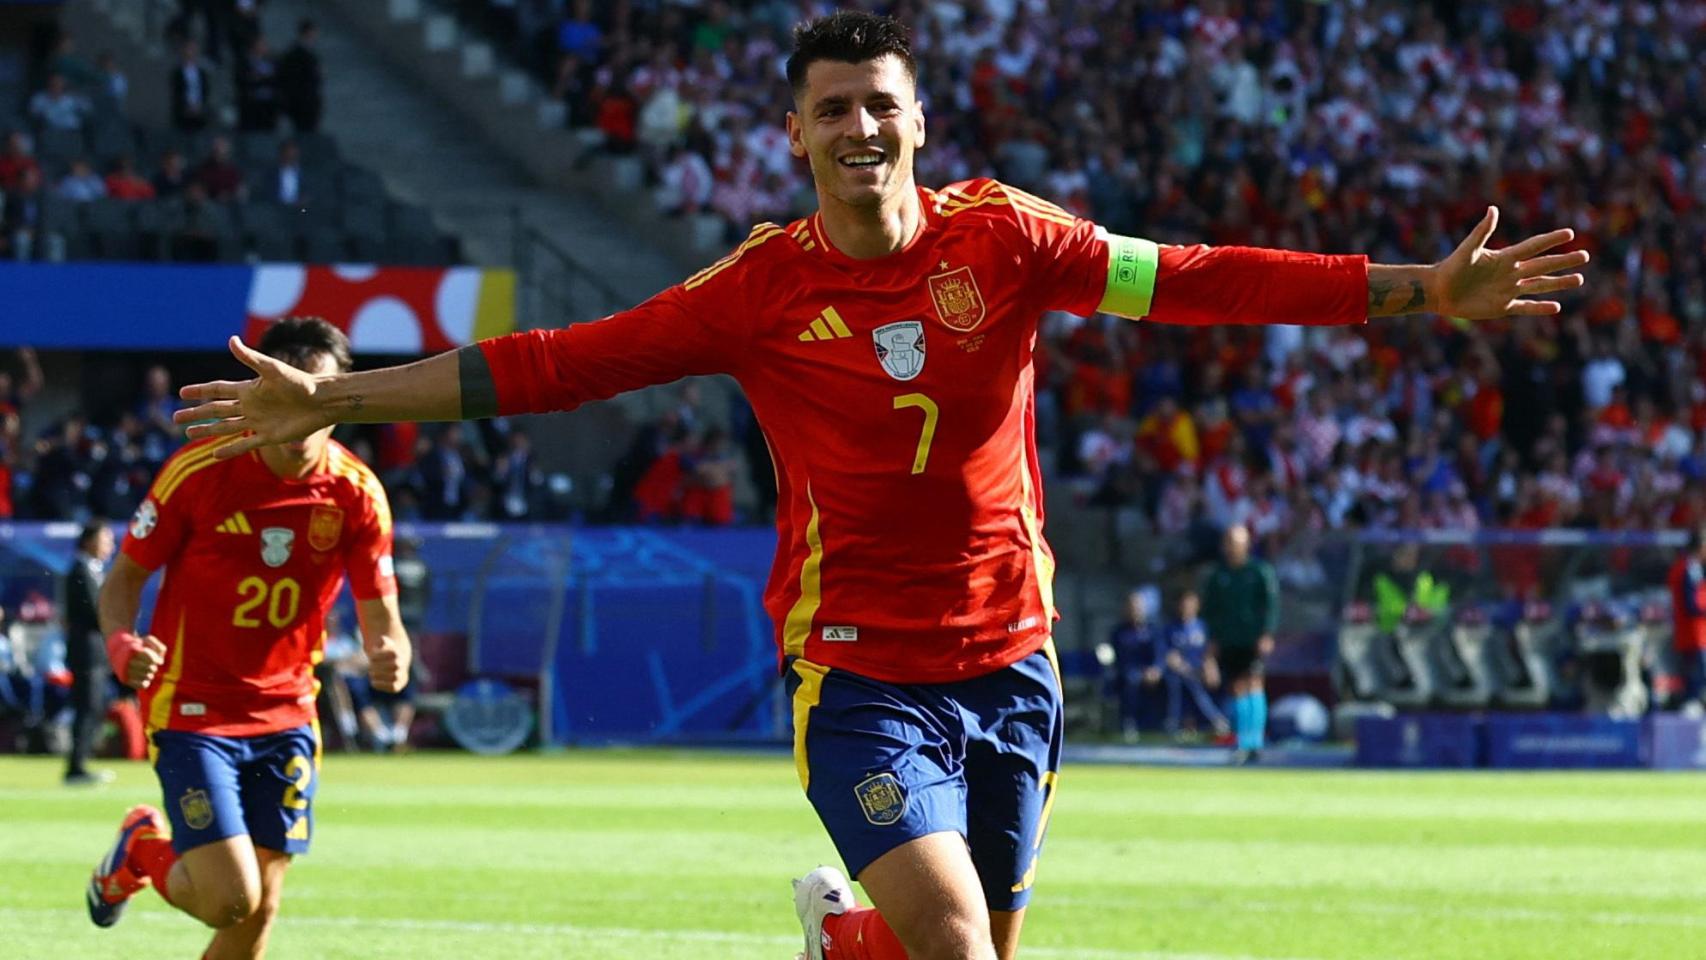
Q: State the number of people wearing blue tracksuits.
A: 2